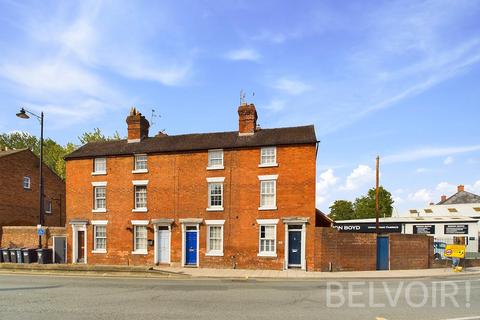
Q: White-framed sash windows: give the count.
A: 12